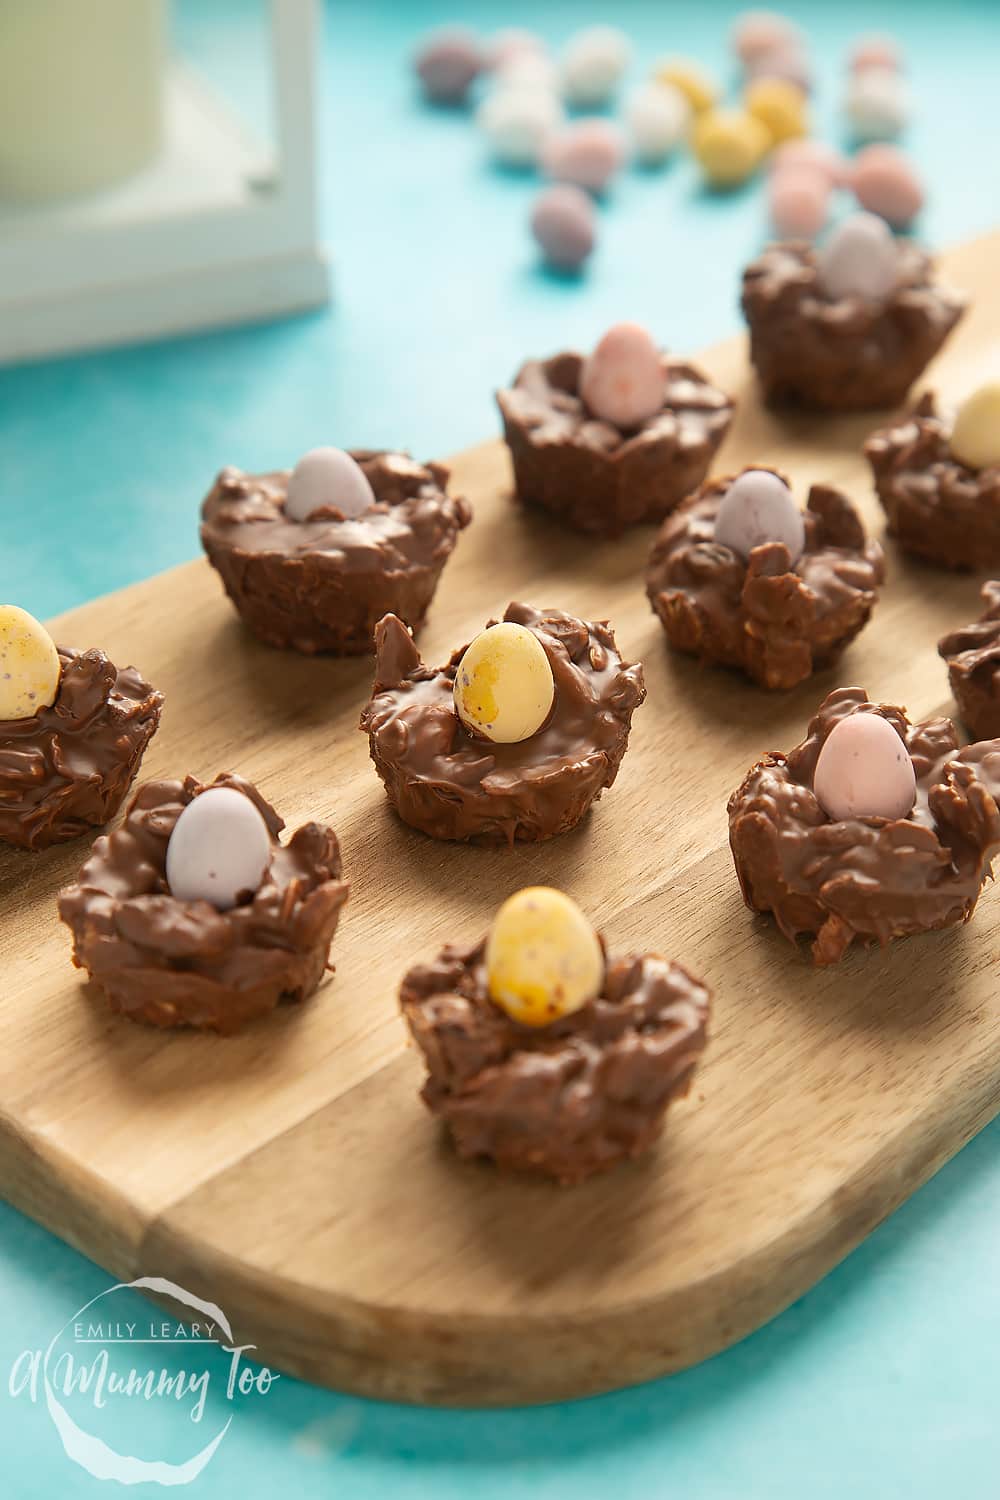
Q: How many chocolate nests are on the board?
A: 11